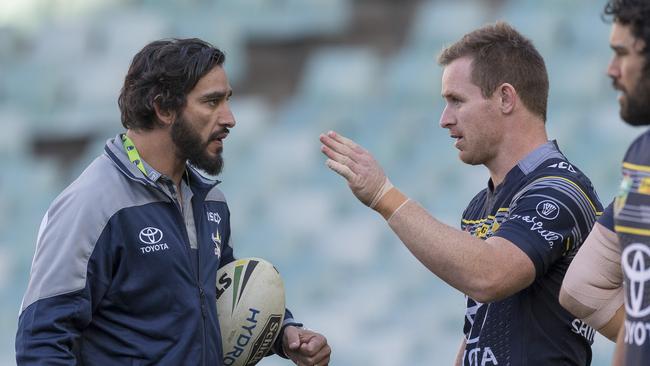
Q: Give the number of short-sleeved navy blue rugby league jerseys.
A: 2